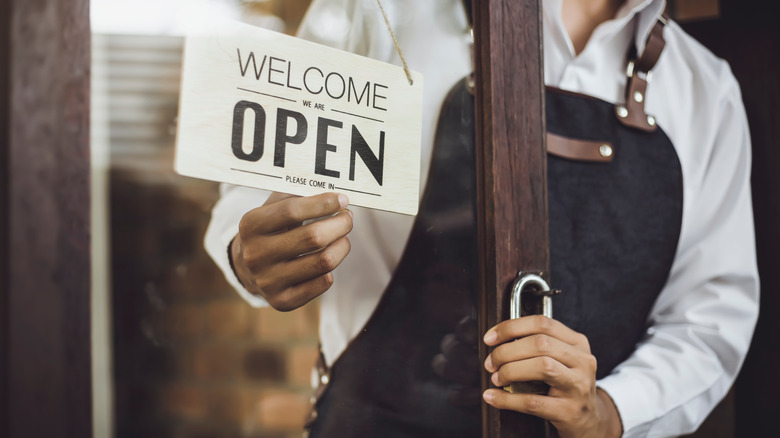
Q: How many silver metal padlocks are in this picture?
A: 1